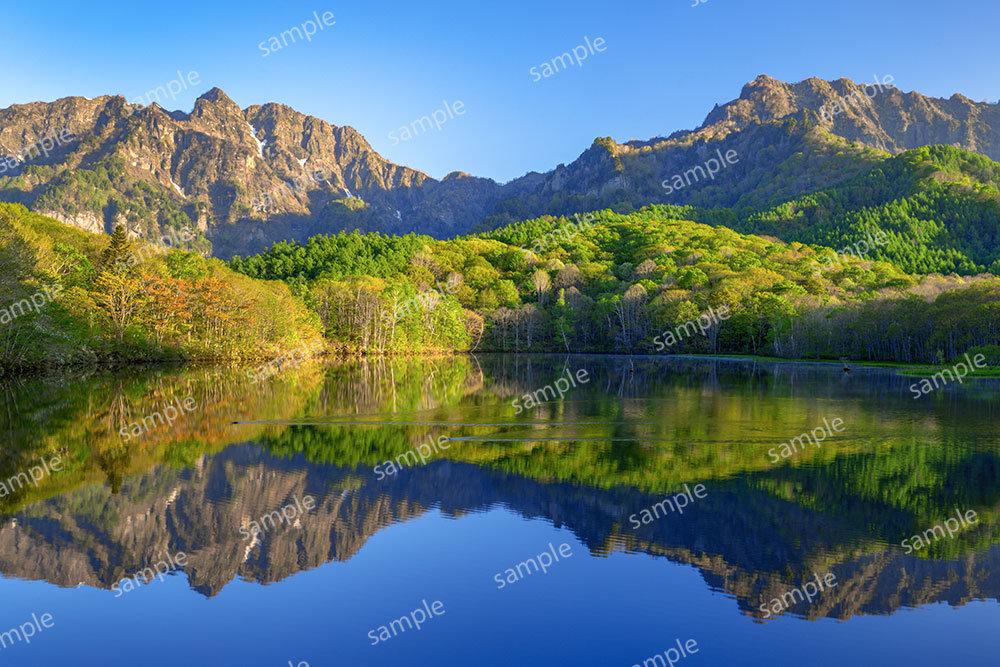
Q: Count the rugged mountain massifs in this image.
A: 2